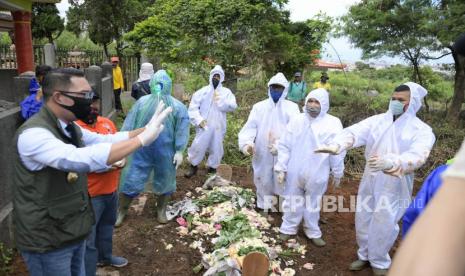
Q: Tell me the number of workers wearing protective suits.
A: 5